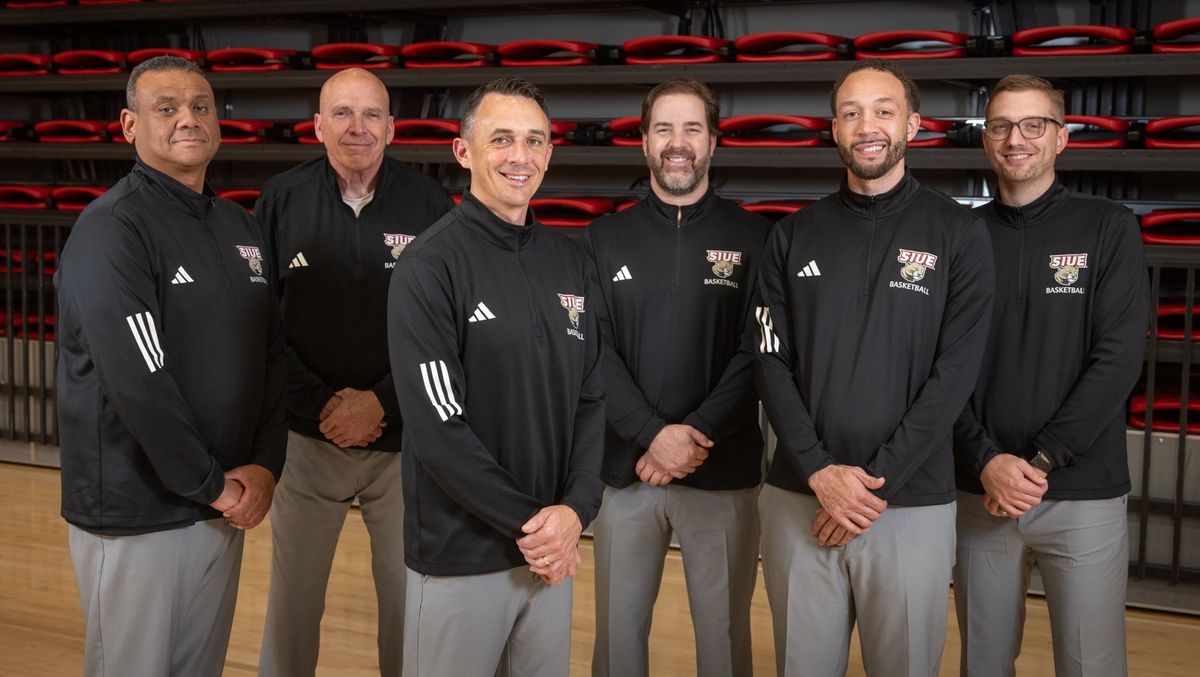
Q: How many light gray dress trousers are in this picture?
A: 6